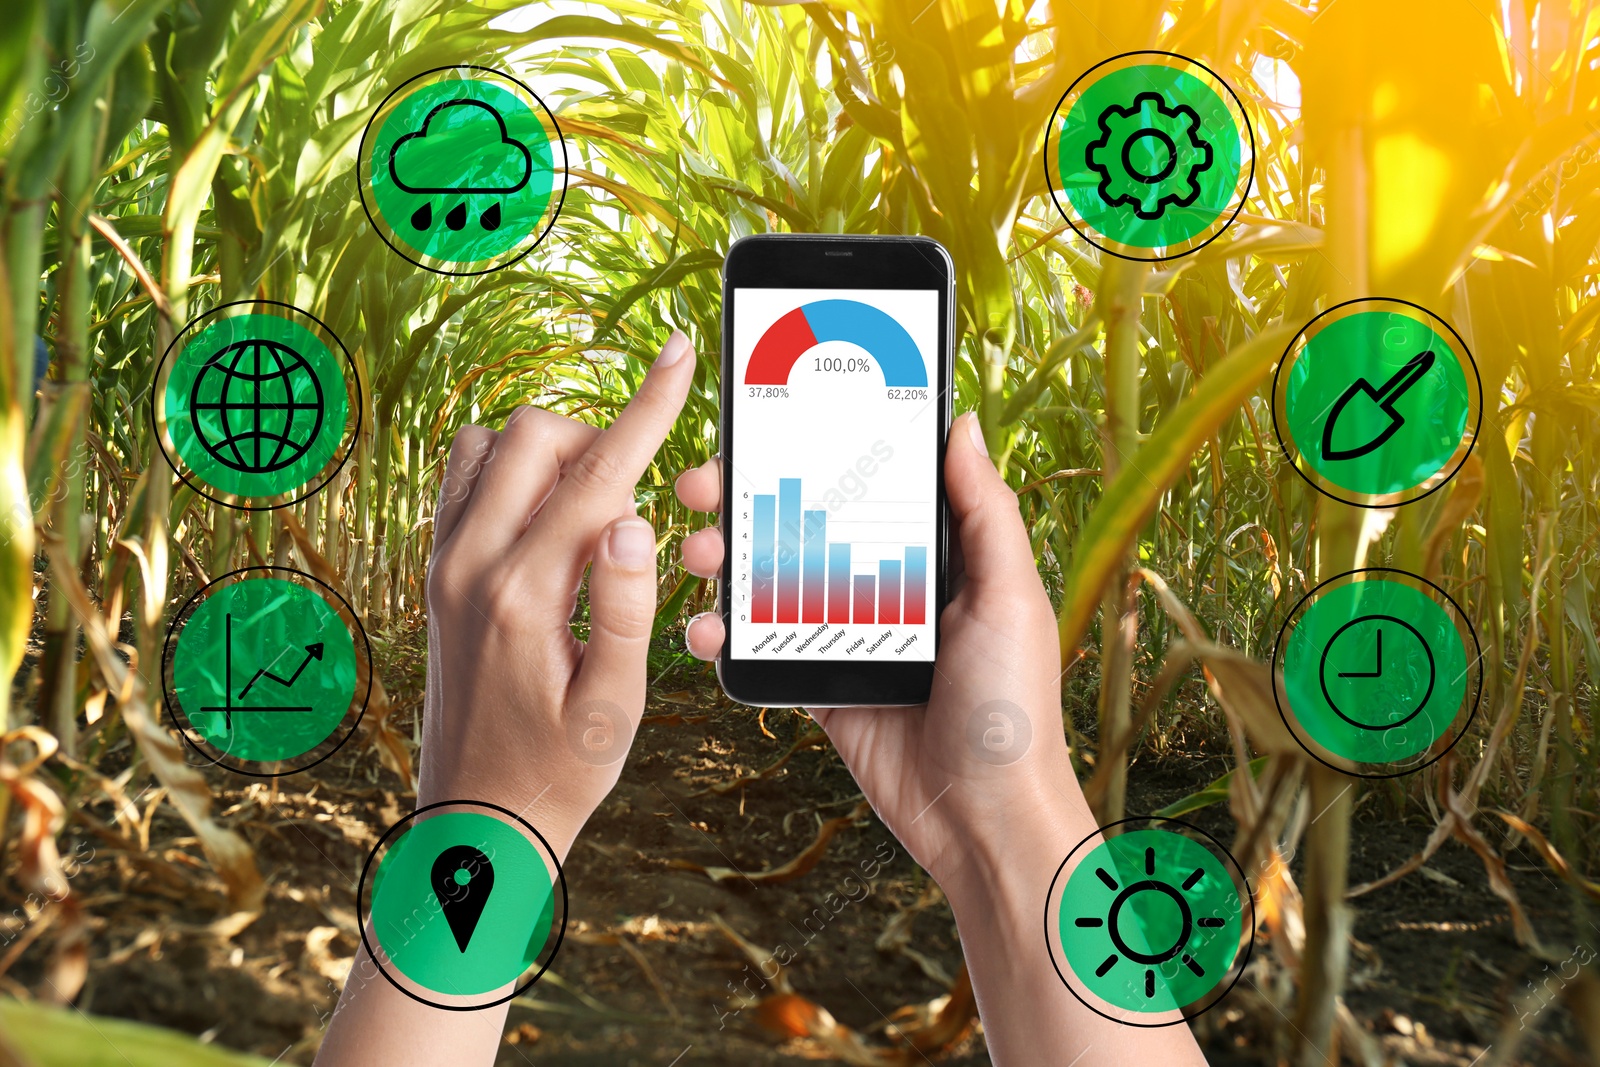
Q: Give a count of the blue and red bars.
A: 7